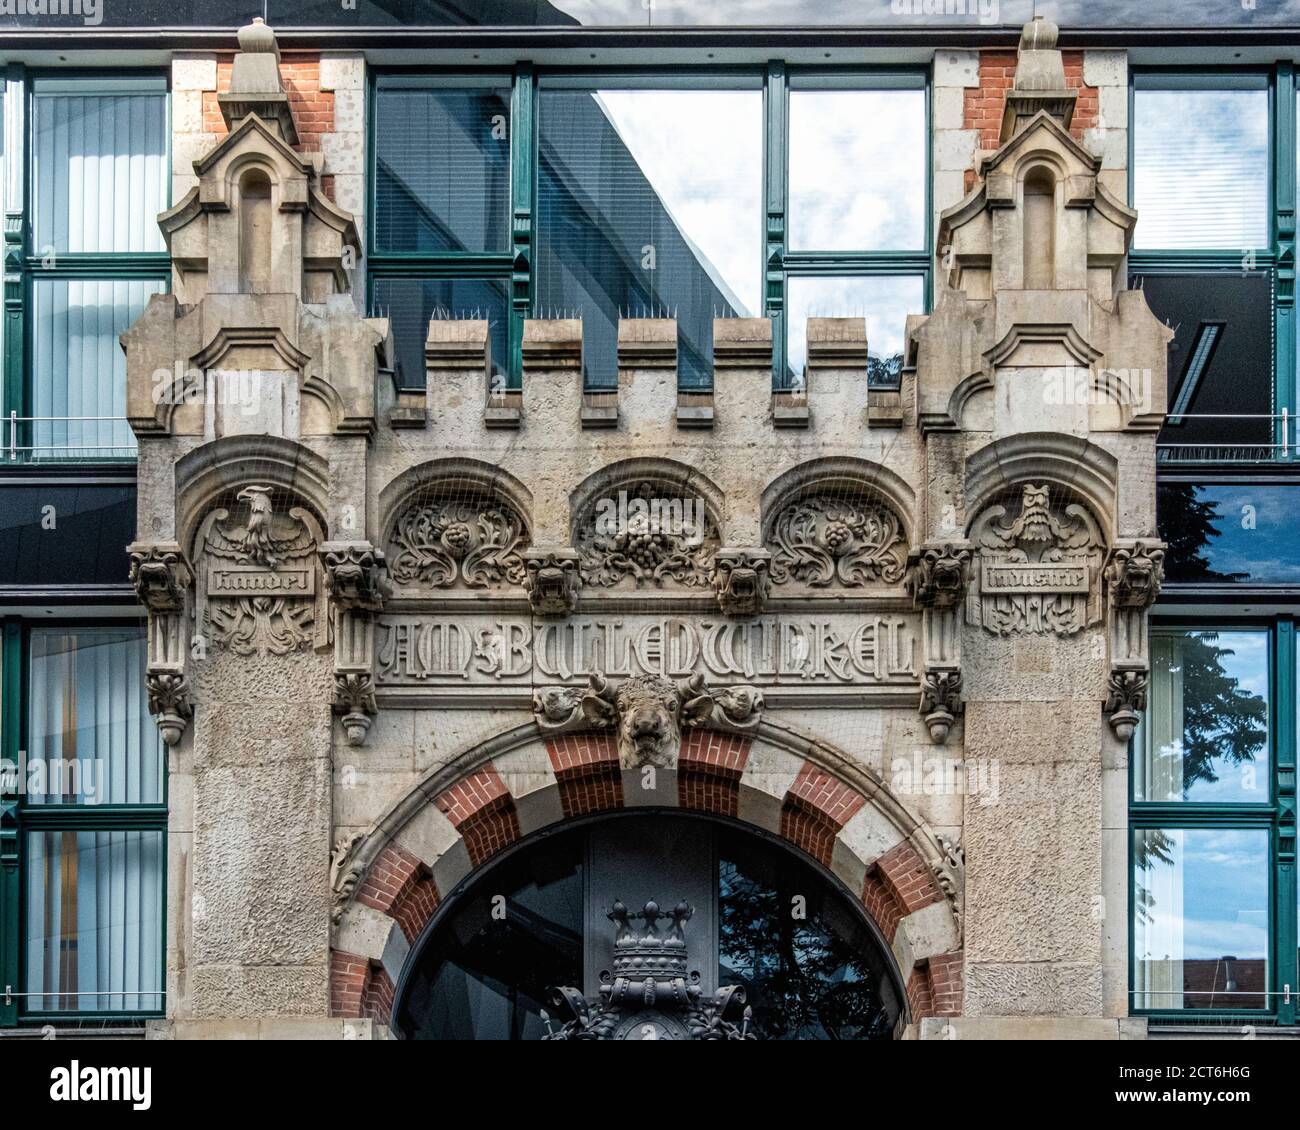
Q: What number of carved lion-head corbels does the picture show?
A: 6